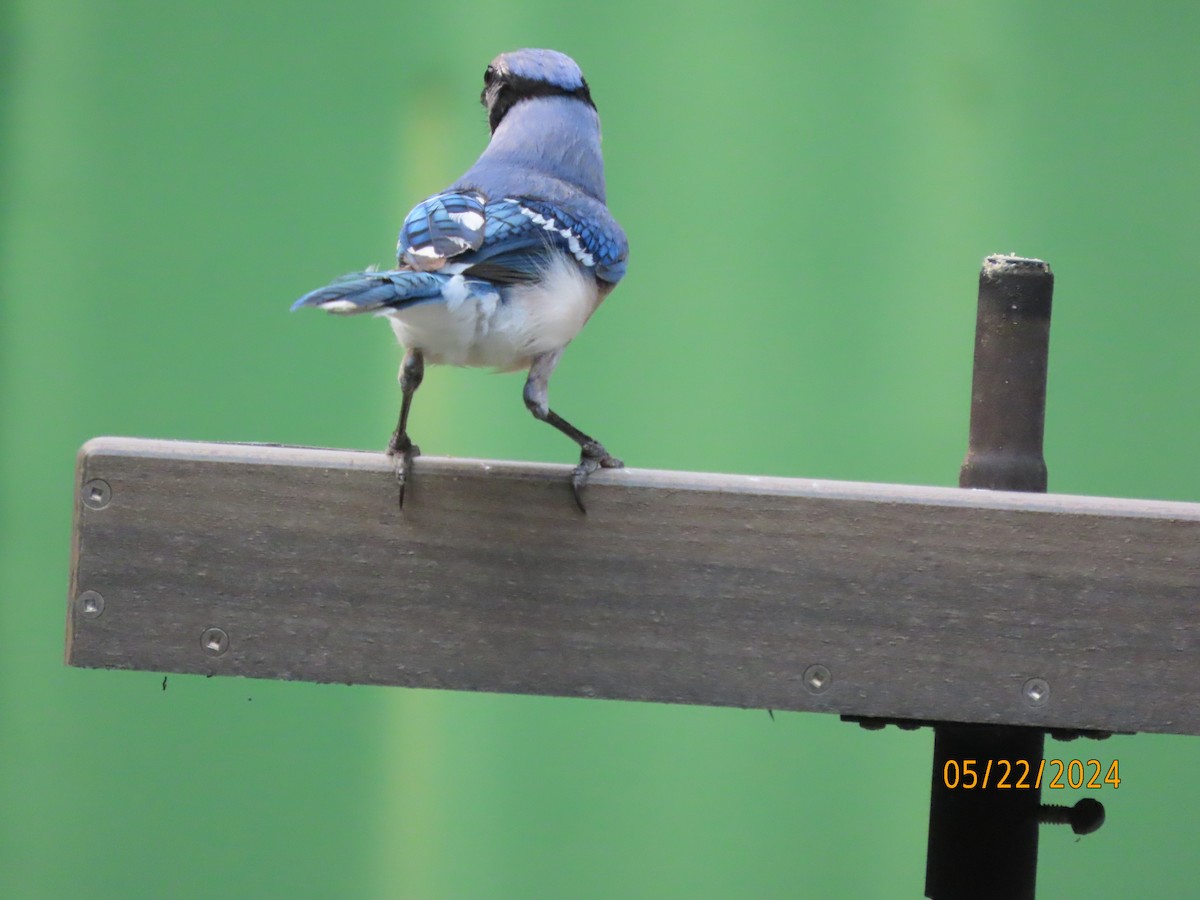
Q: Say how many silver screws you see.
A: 5